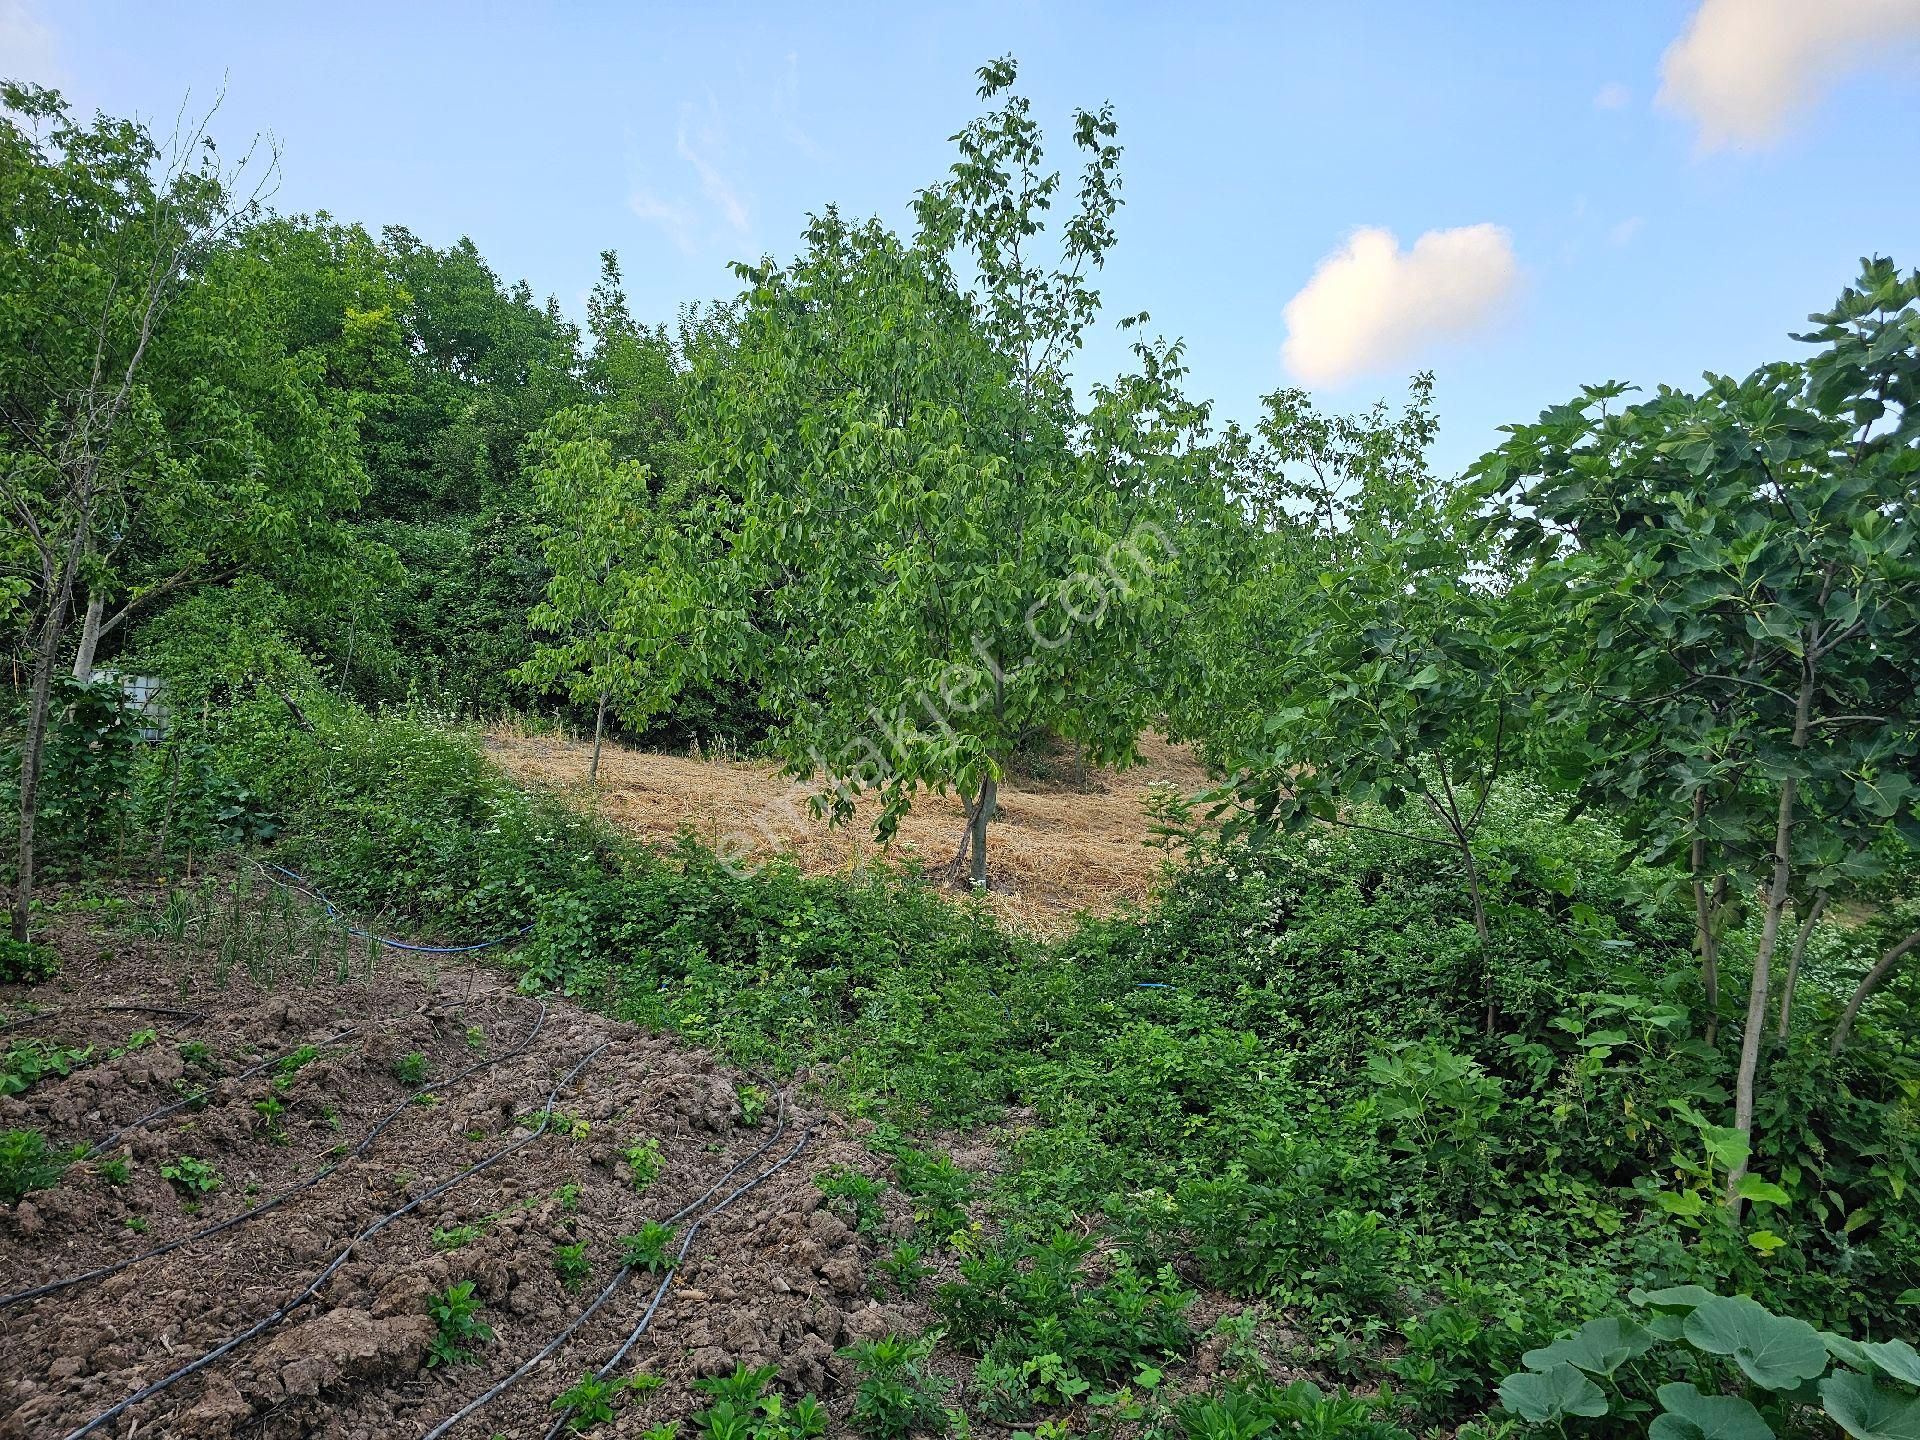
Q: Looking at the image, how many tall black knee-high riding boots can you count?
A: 0